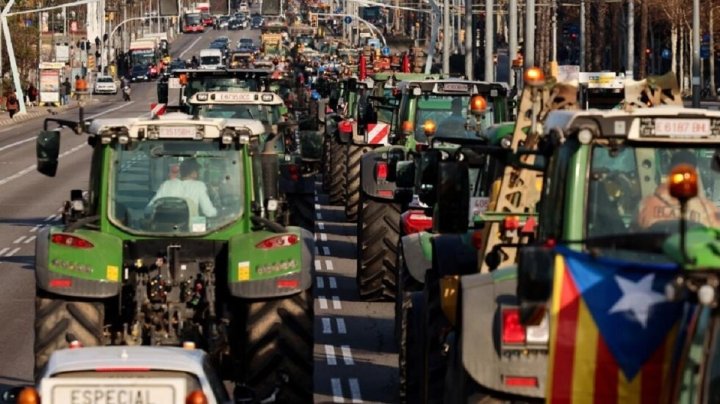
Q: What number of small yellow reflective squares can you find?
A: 2